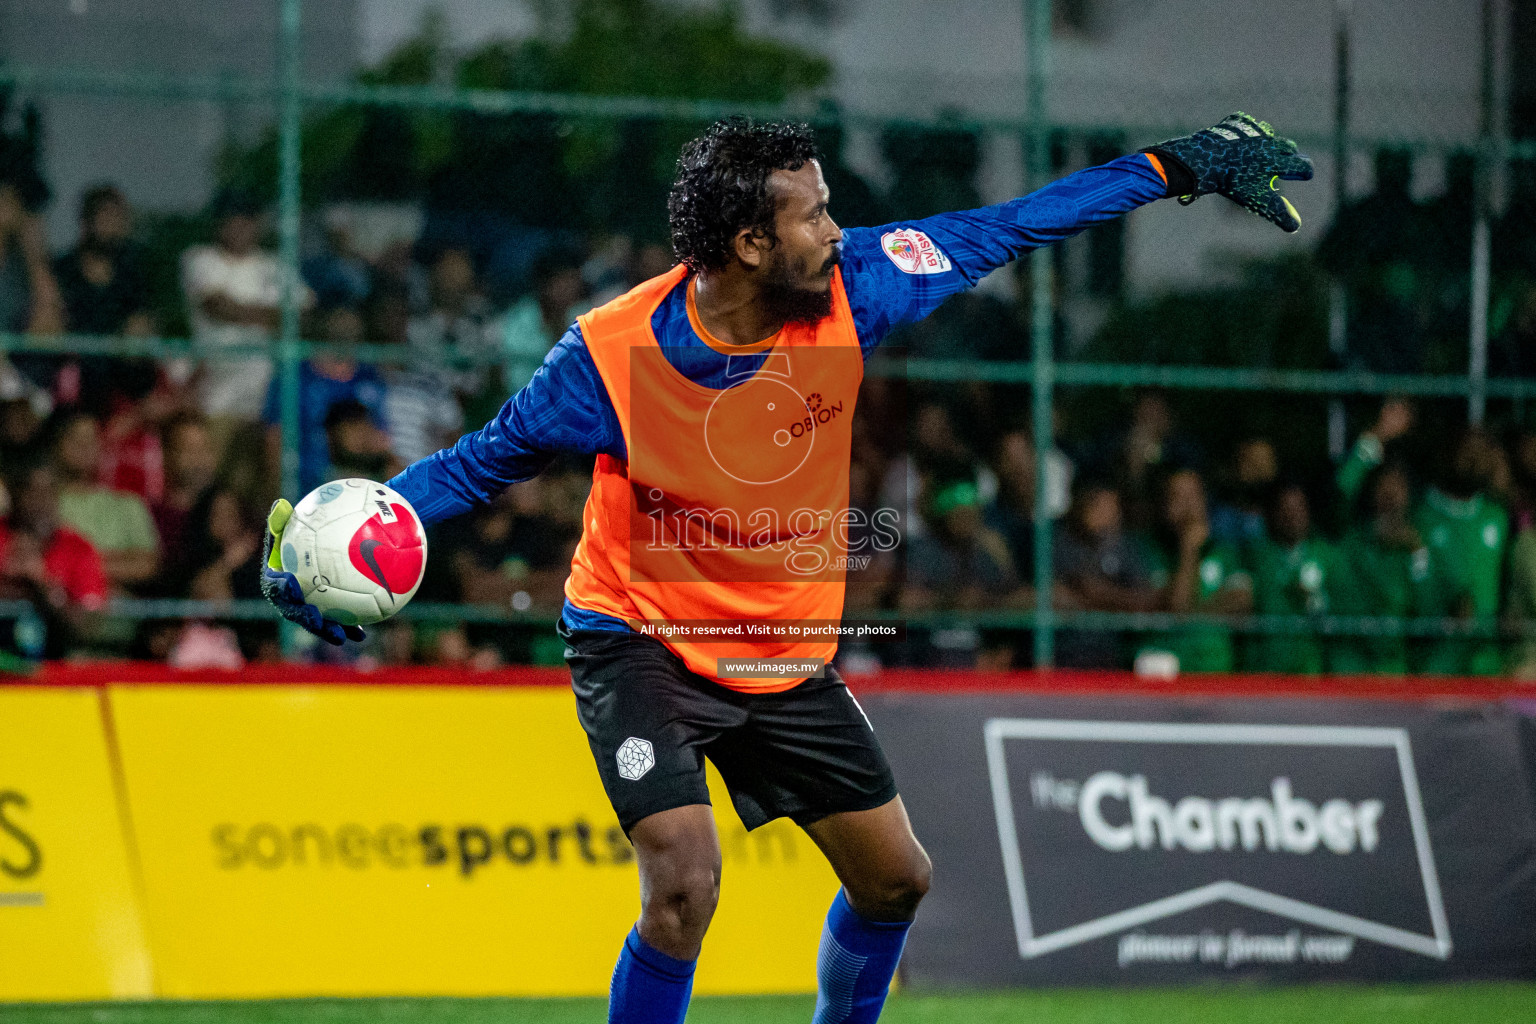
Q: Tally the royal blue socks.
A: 2